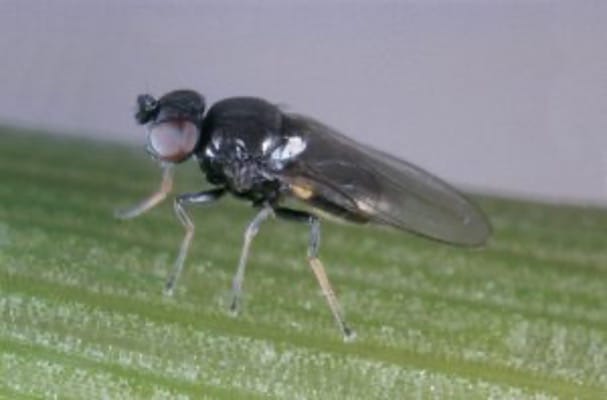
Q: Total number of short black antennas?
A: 2